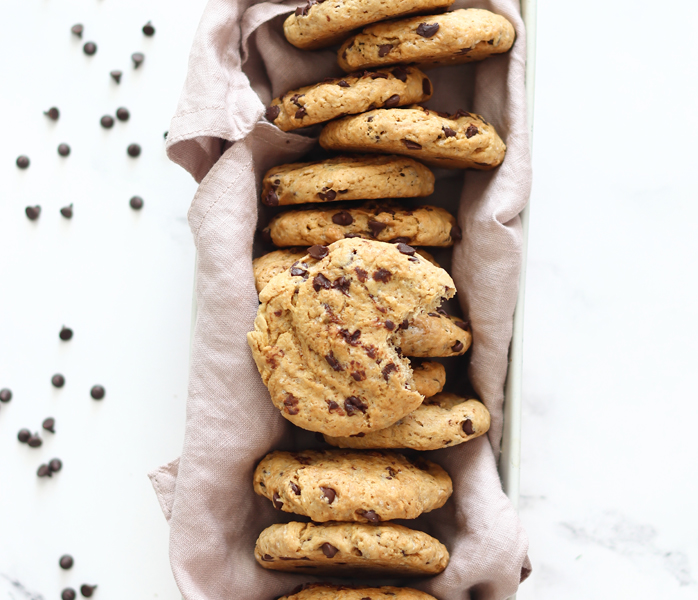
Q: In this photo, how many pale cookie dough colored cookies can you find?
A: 14